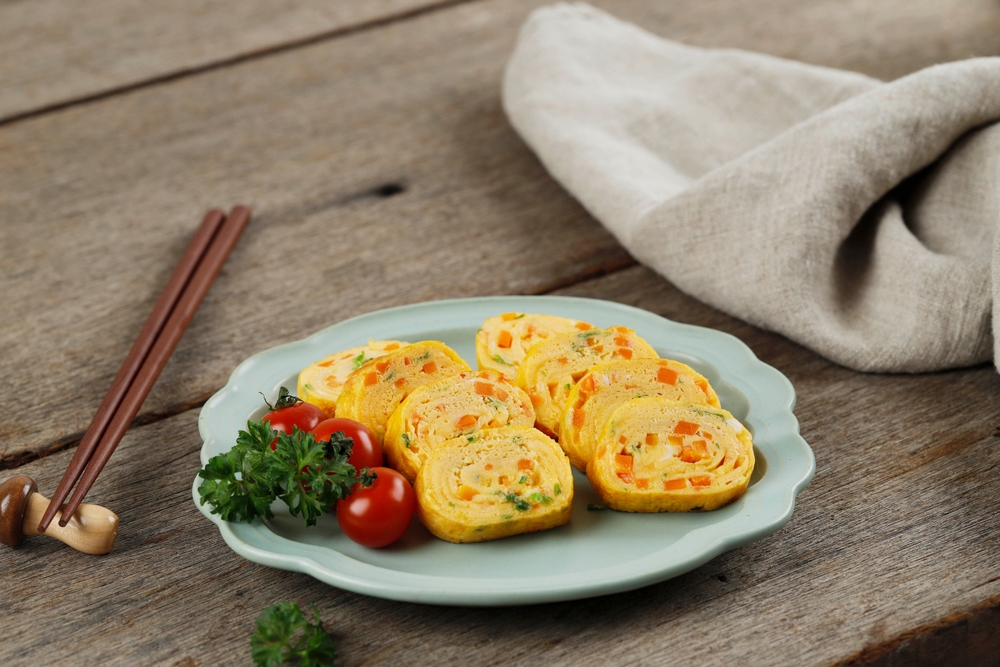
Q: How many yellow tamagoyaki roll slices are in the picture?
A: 8